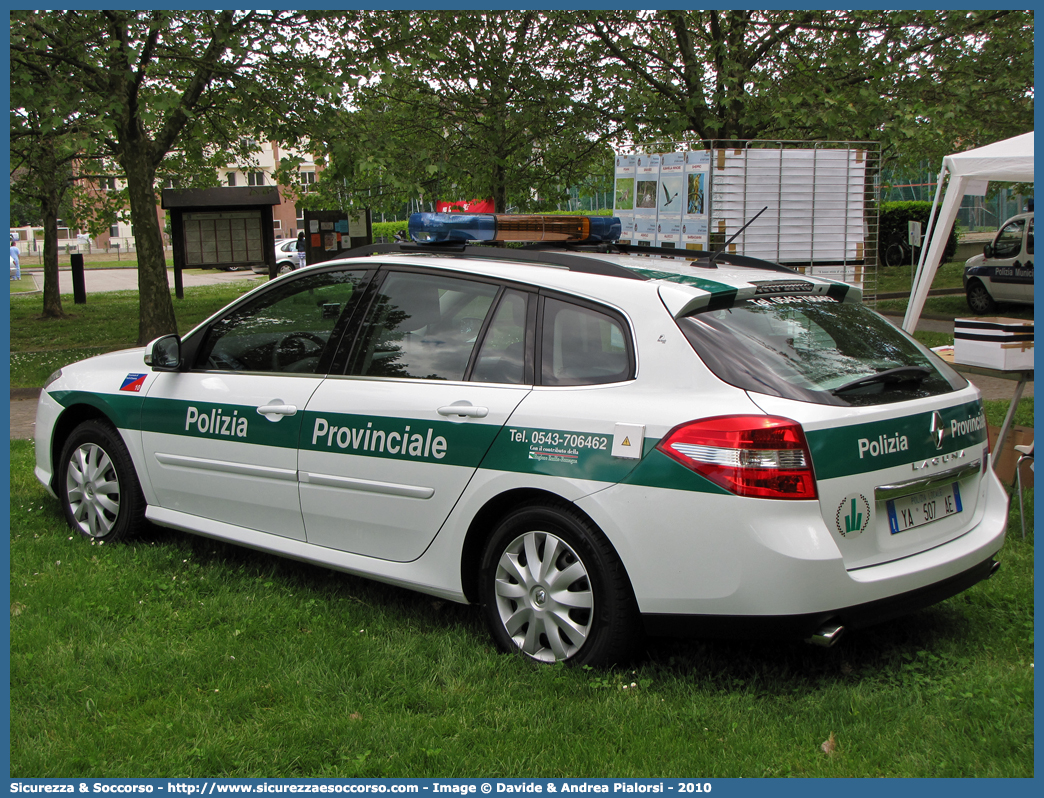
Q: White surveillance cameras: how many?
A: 0